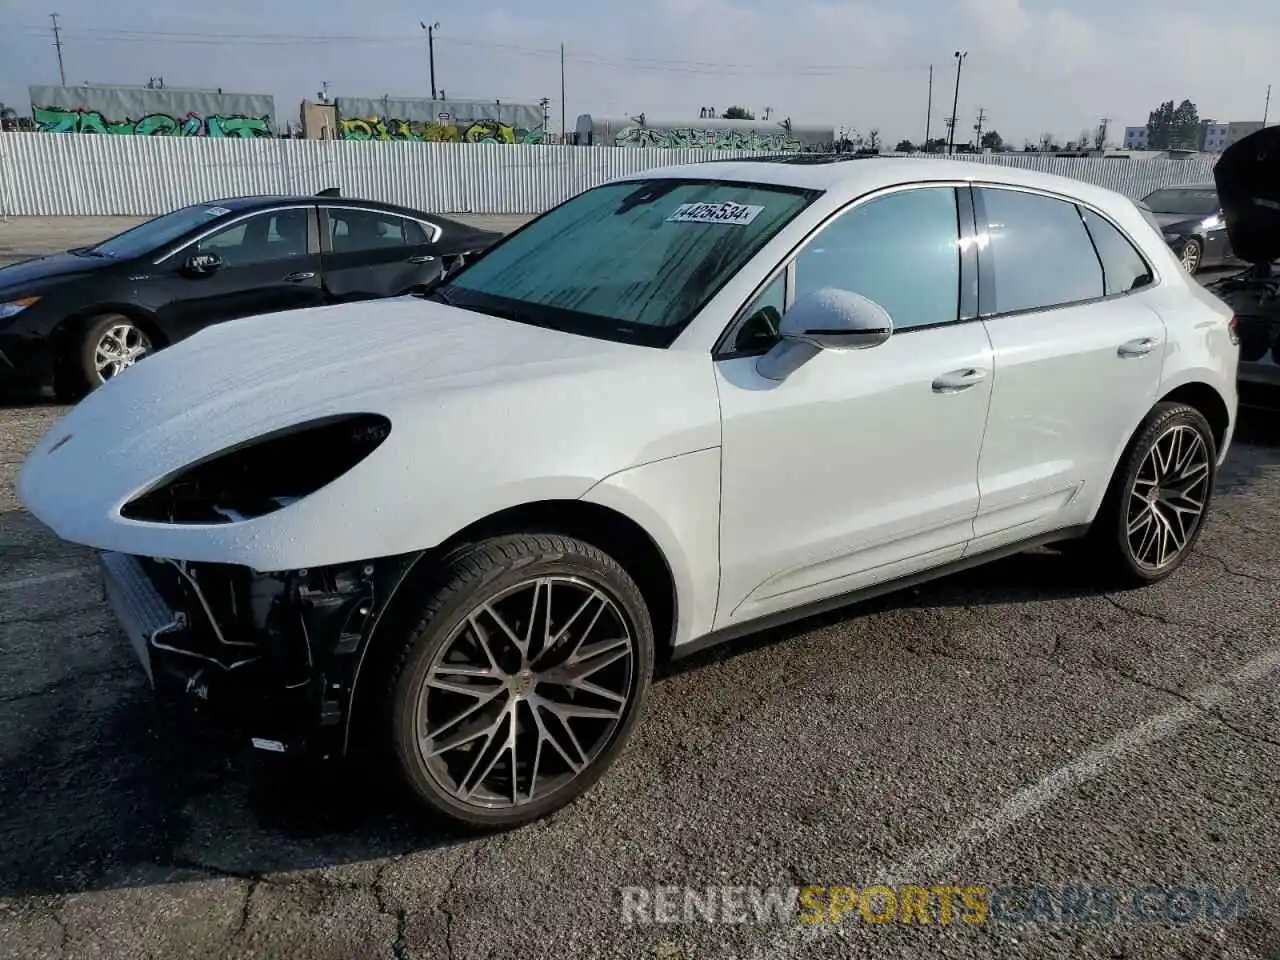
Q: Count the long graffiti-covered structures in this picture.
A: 3